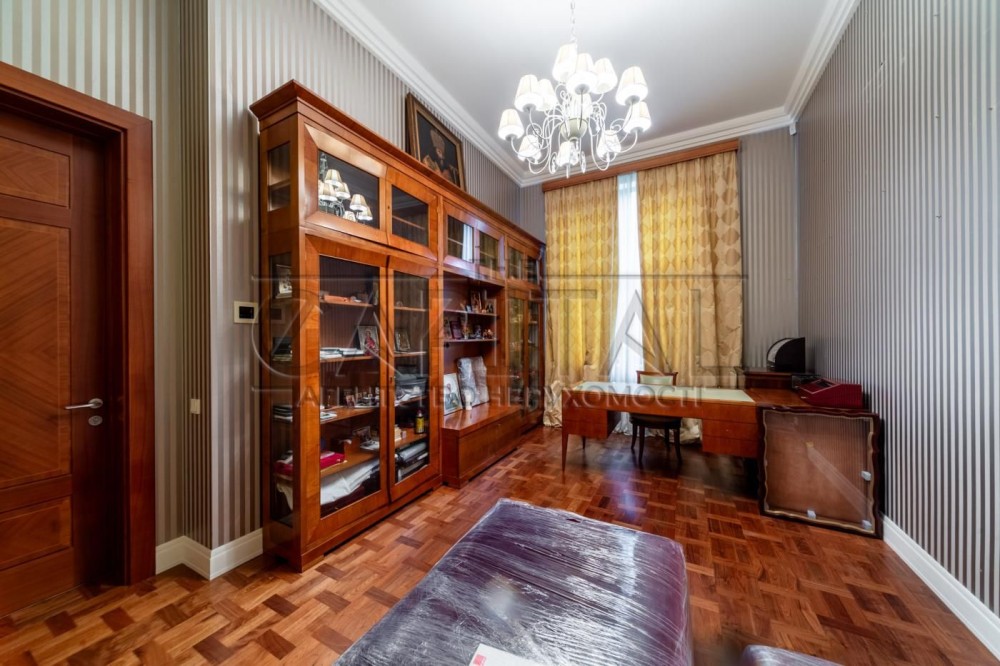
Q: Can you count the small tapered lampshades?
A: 12